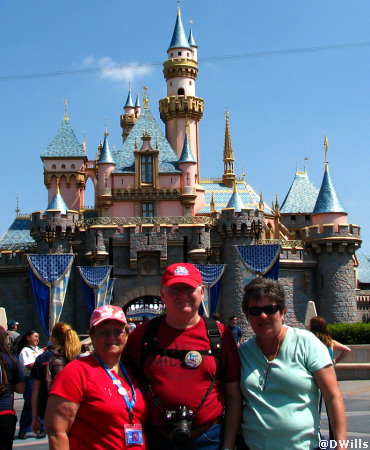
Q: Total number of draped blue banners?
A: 4